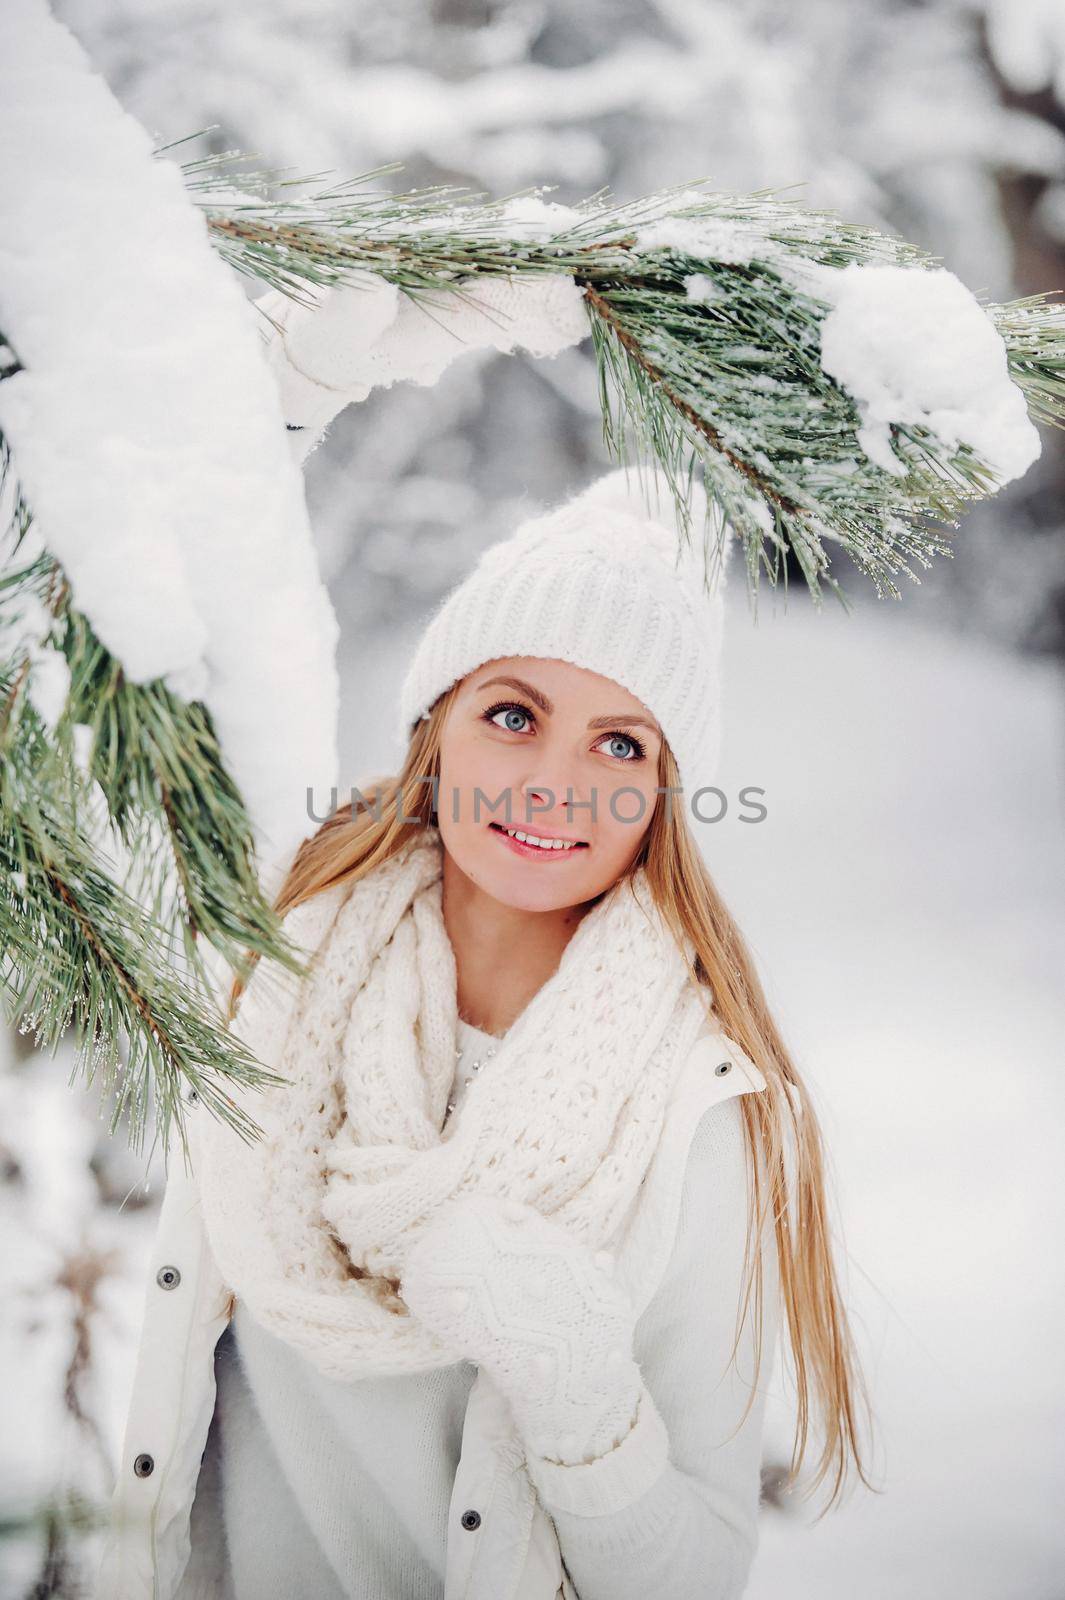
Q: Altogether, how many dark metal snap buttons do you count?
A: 4